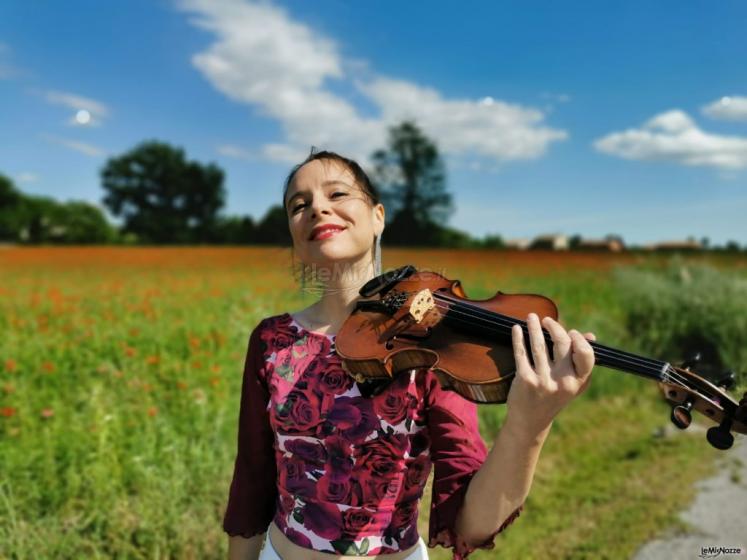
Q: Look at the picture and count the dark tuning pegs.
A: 4